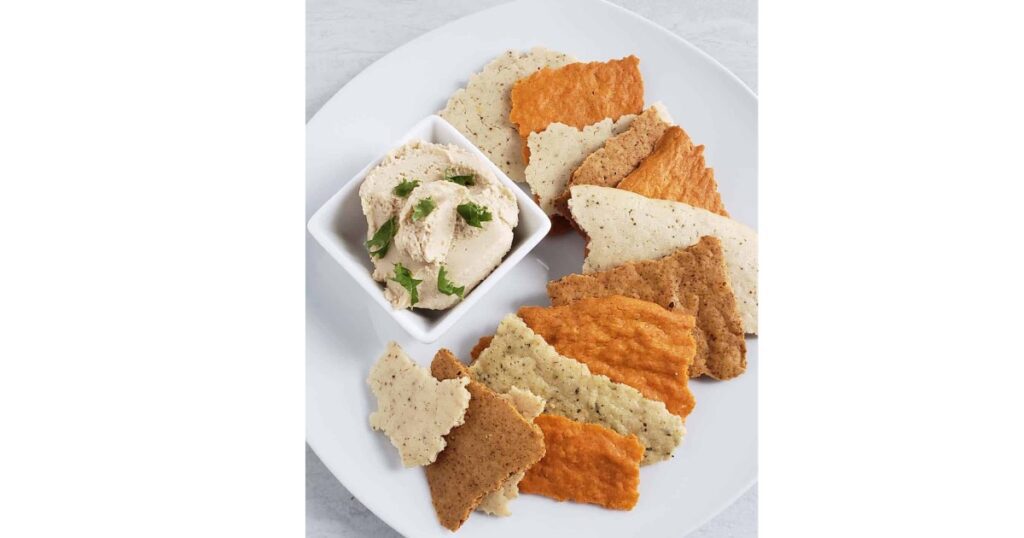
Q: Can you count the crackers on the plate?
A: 13